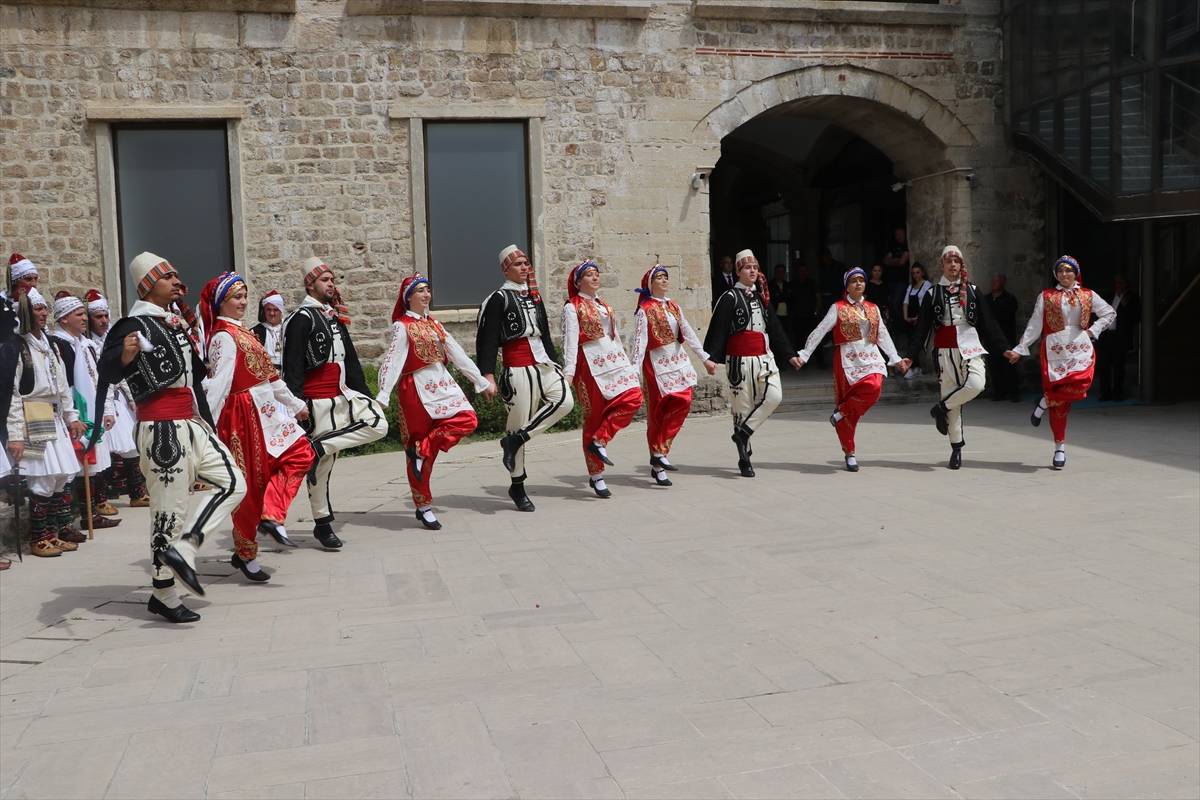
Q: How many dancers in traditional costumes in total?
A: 11